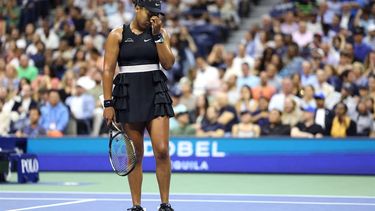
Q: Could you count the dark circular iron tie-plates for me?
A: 0